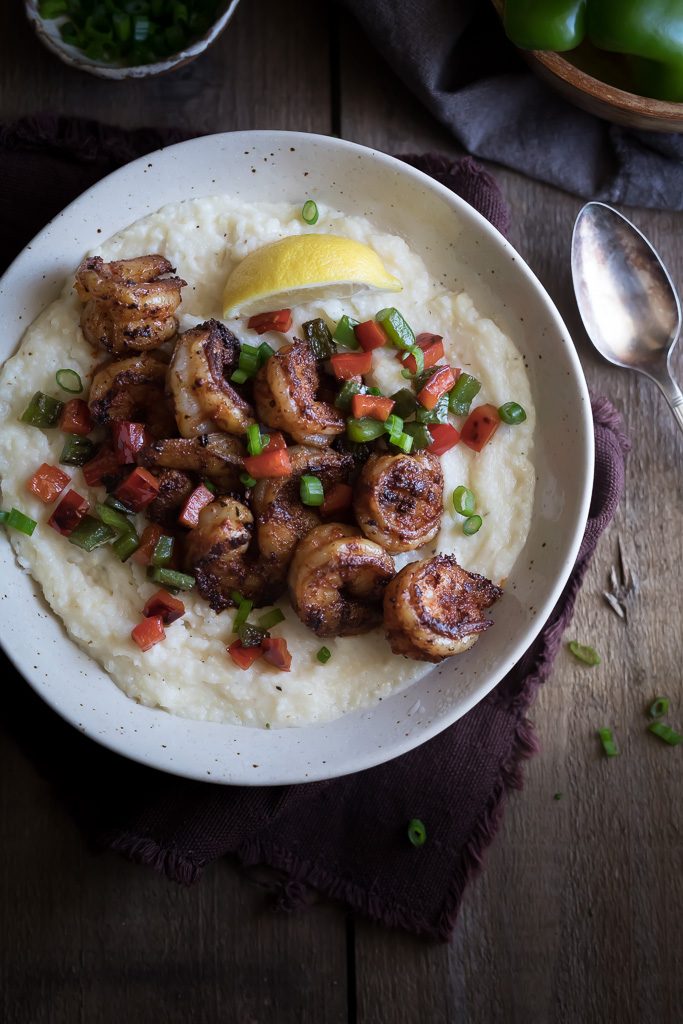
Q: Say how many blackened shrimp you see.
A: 10